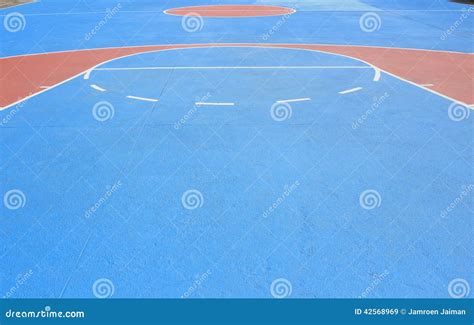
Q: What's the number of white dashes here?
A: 5